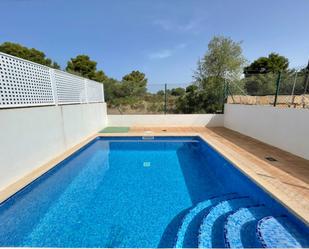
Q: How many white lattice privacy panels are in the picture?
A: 3